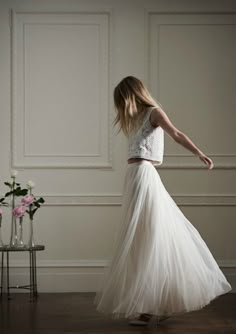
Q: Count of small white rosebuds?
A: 2